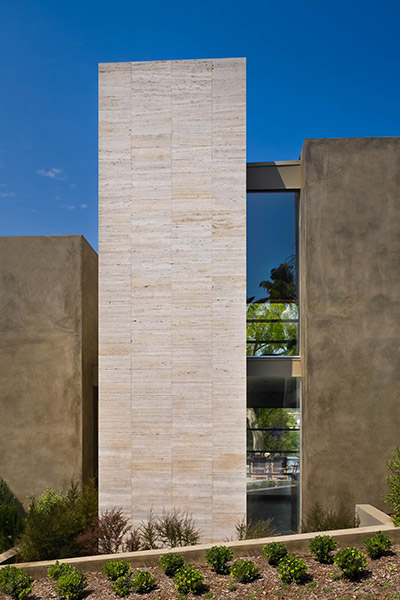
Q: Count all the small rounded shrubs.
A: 15